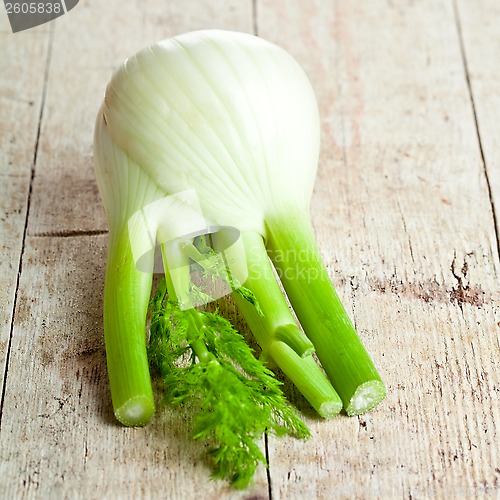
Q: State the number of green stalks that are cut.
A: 4